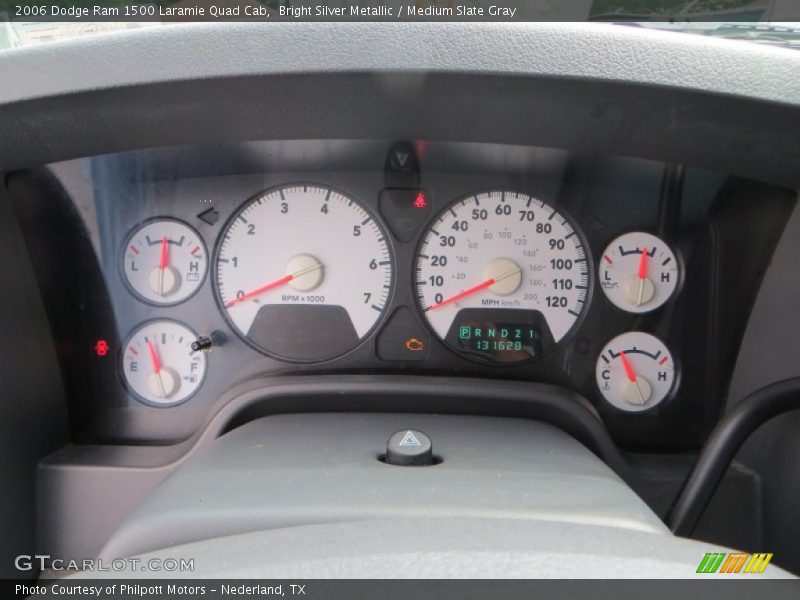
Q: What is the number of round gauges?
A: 6